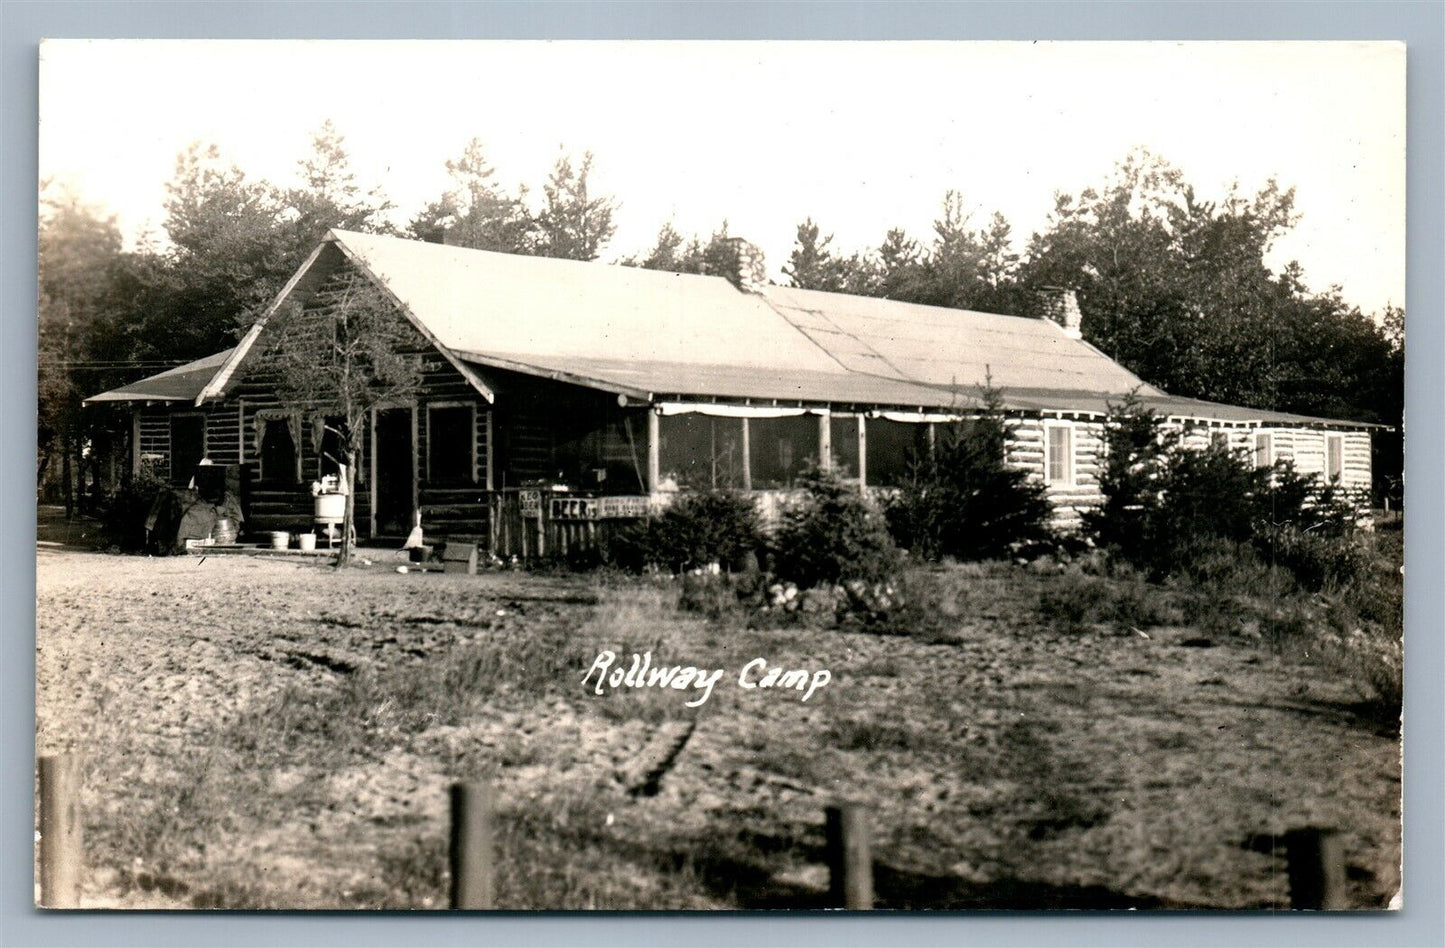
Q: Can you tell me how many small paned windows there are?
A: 4